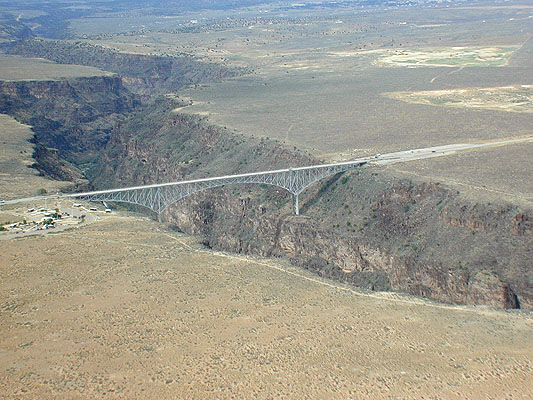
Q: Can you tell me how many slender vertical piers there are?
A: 2